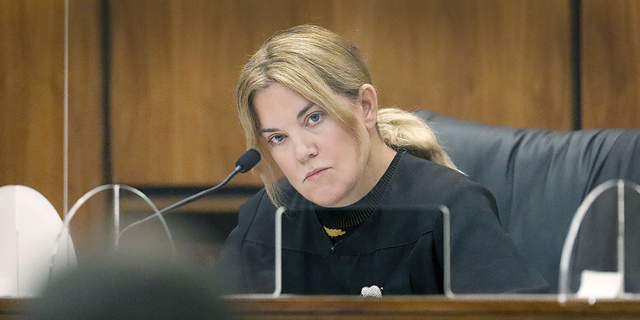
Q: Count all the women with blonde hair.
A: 1